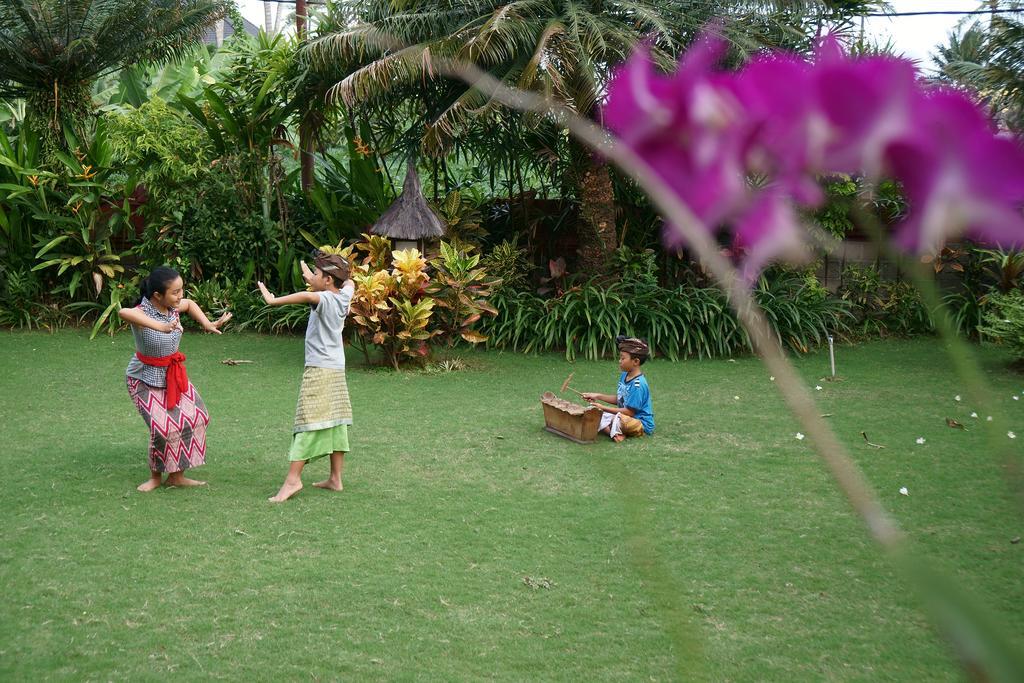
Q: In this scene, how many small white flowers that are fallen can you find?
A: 11